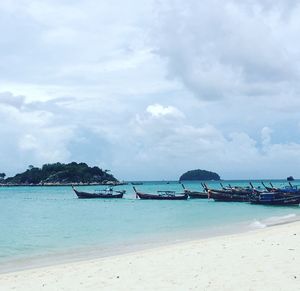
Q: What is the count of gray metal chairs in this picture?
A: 0